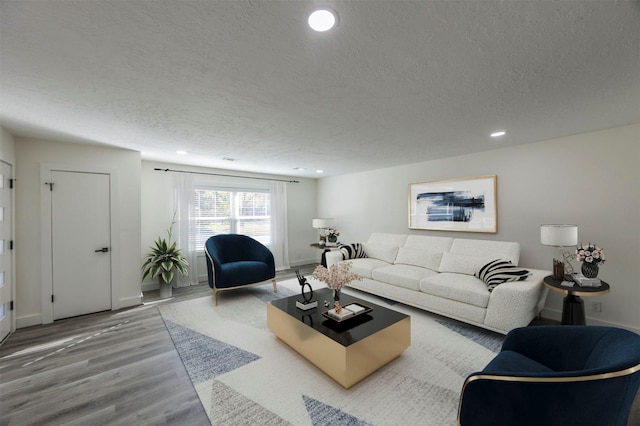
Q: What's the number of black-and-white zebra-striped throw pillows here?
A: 2